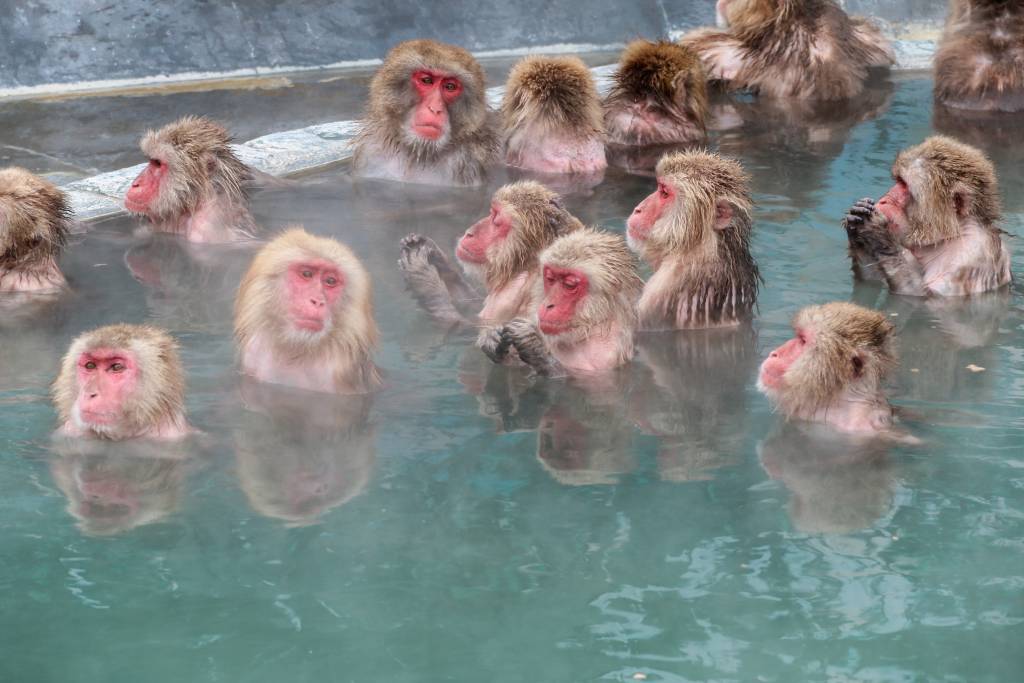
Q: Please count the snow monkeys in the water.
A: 14